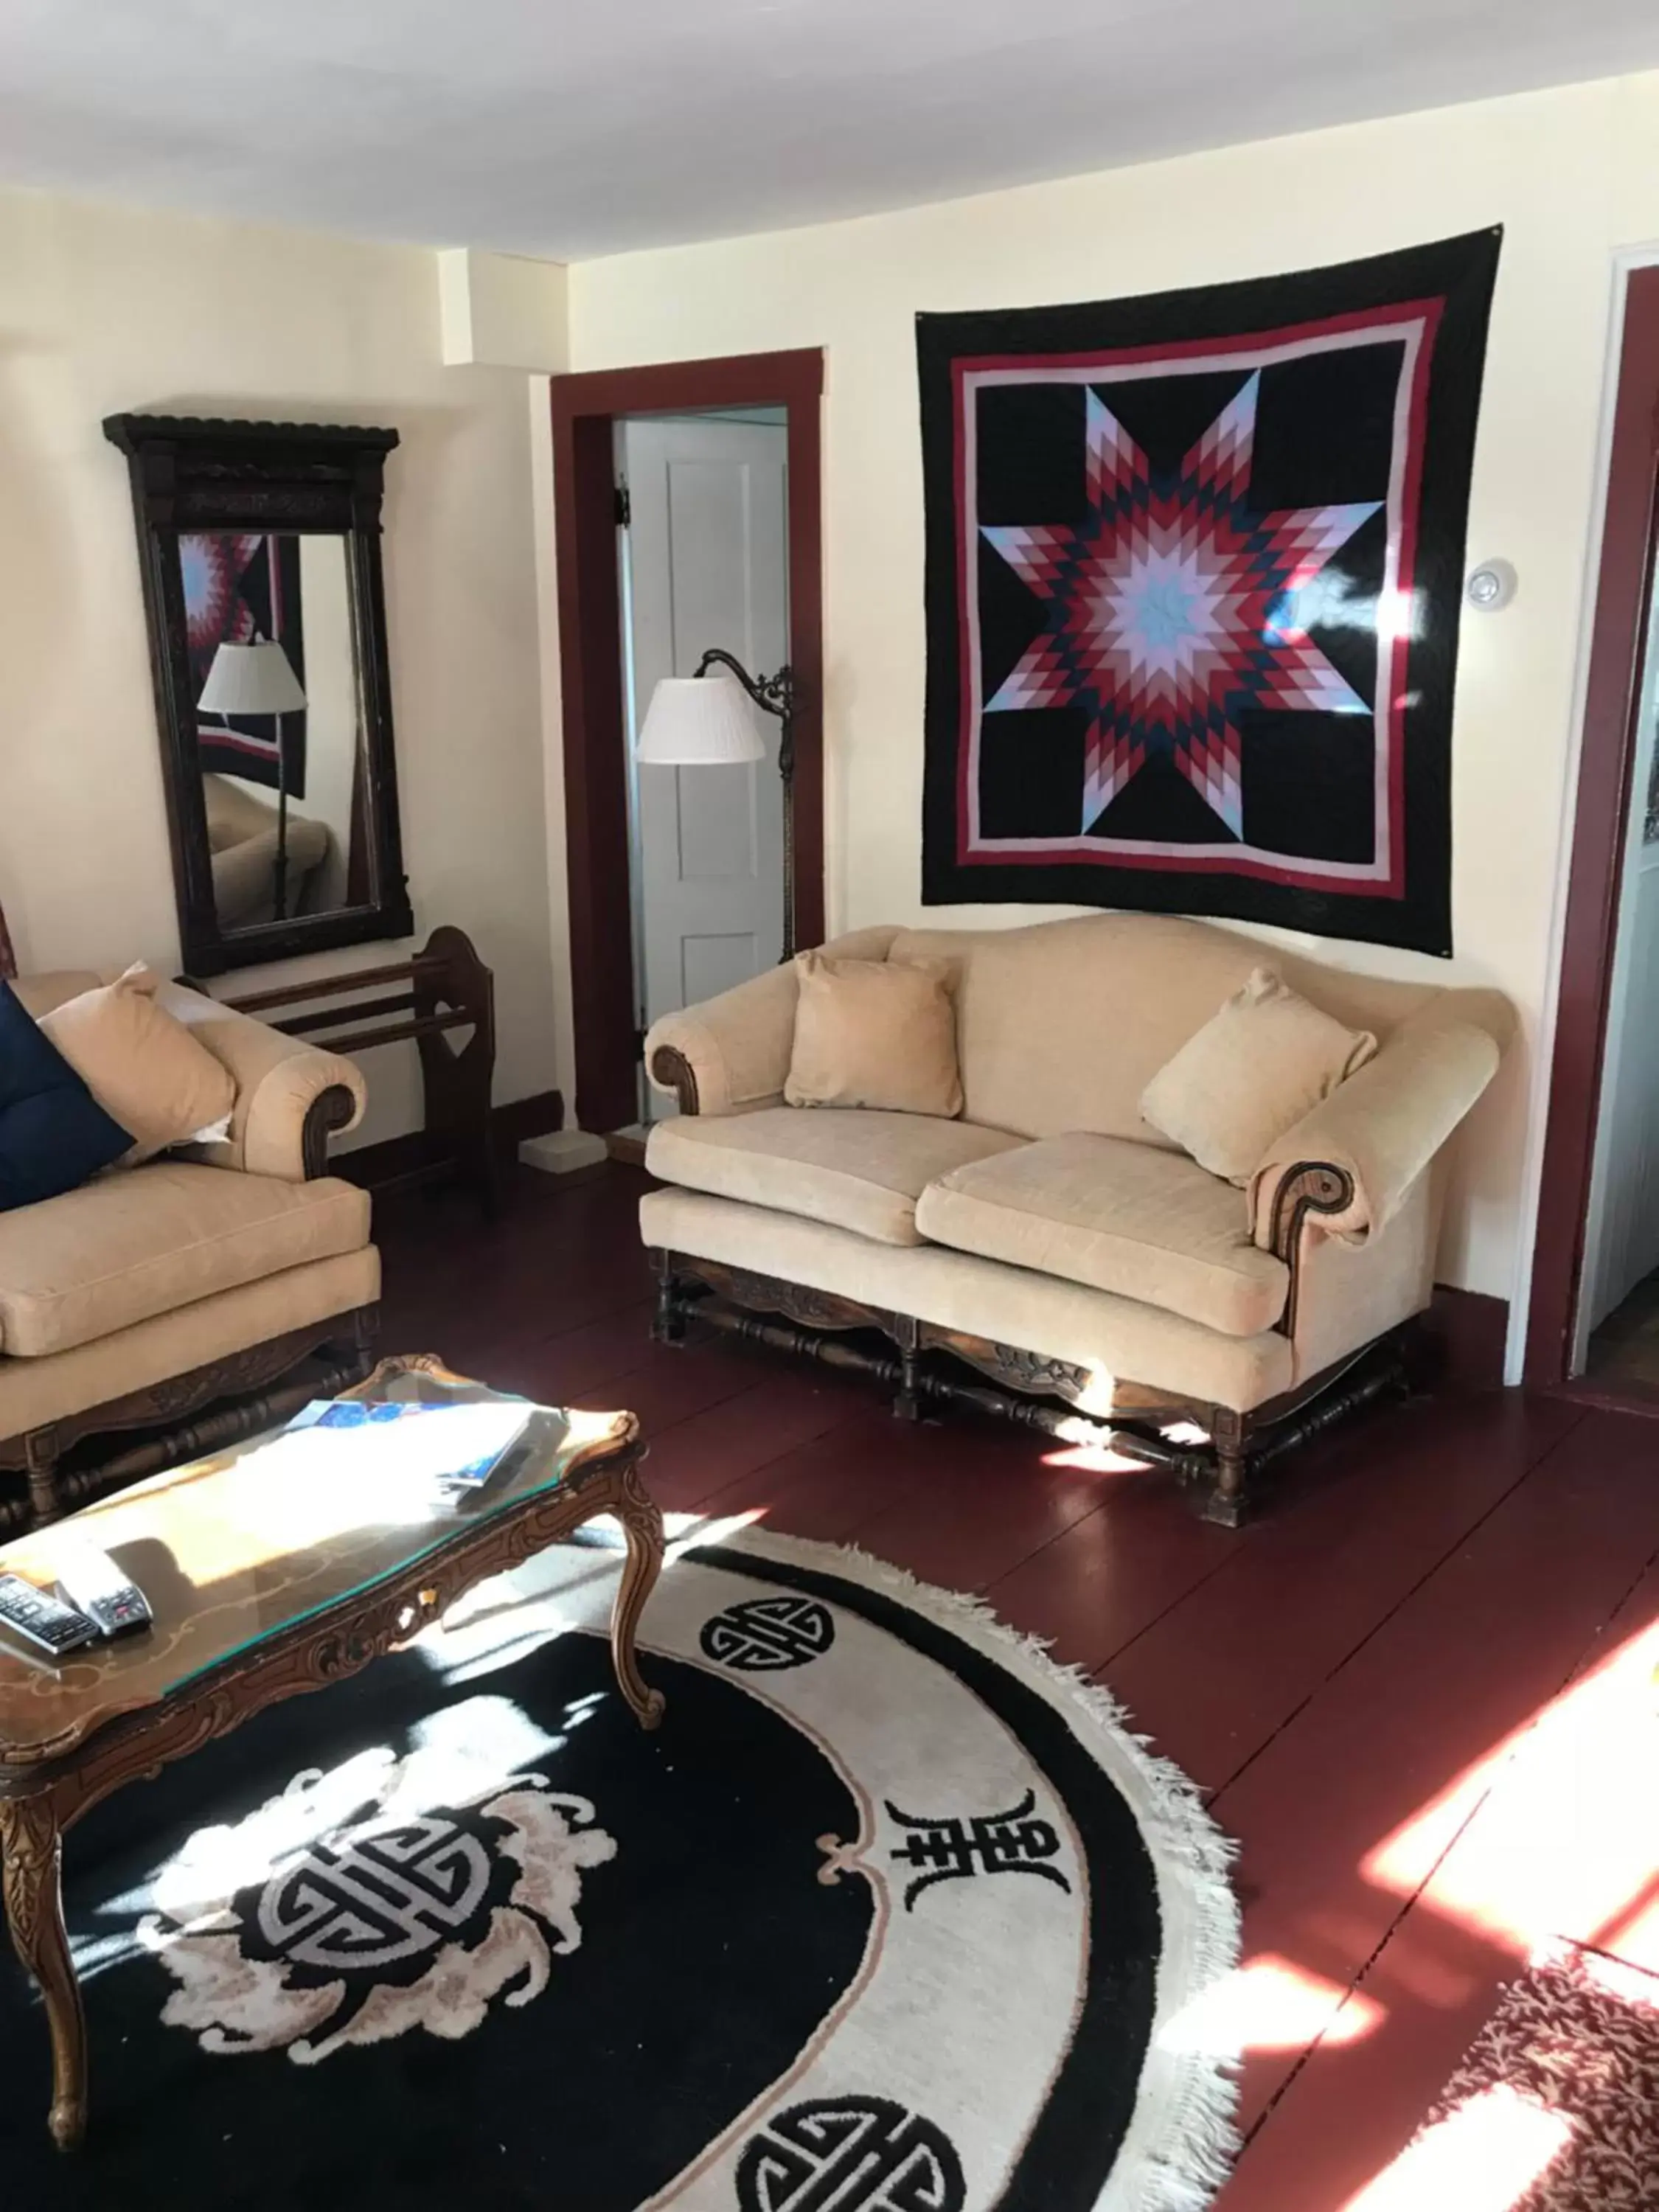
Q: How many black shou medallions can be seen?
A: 2